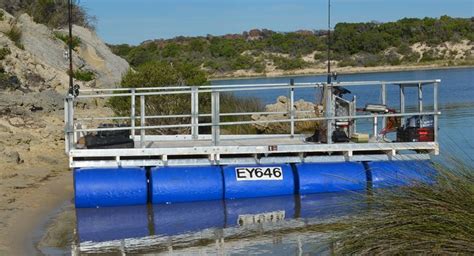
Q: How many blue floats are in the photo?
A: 5